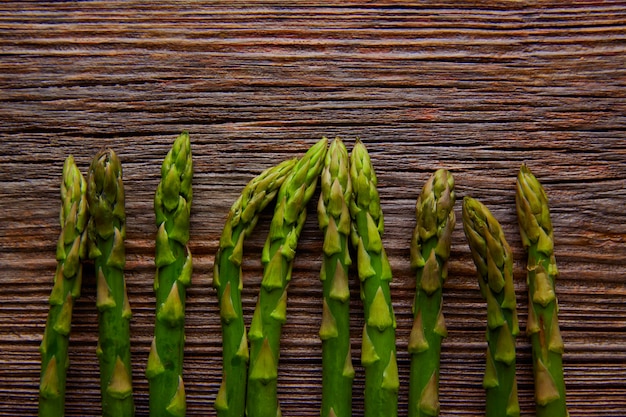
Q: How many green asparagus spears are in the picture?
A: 10